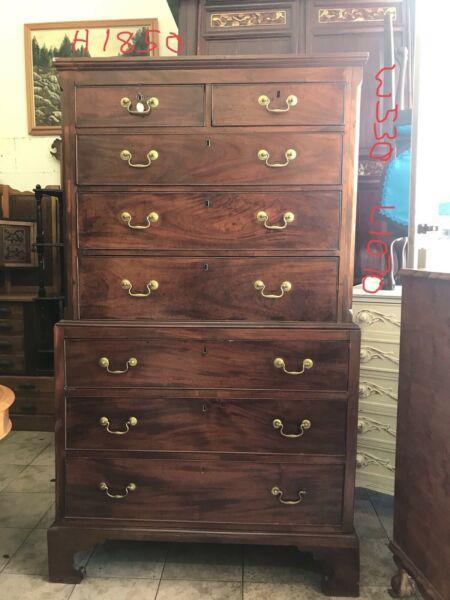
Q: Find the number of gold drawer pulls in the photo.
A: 14